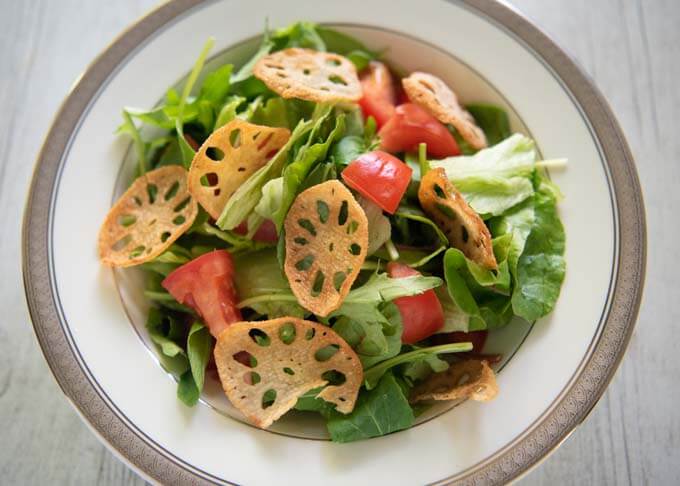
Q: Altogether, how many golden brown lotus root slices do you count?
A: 8